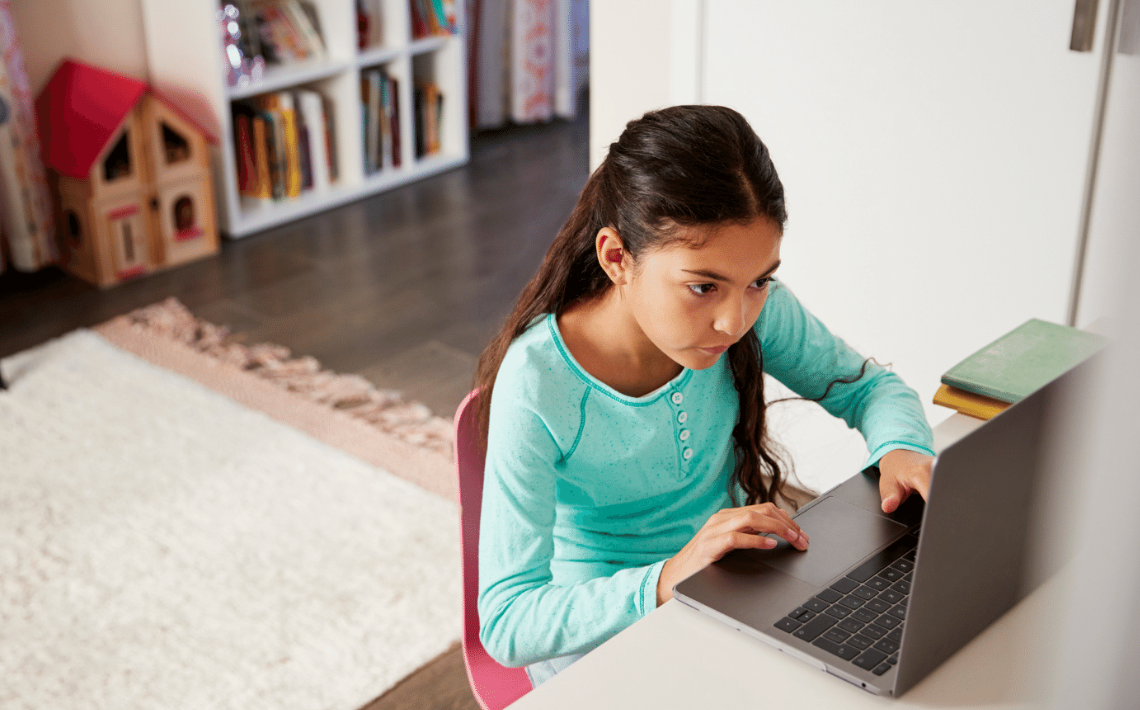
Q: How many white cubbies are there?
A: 6